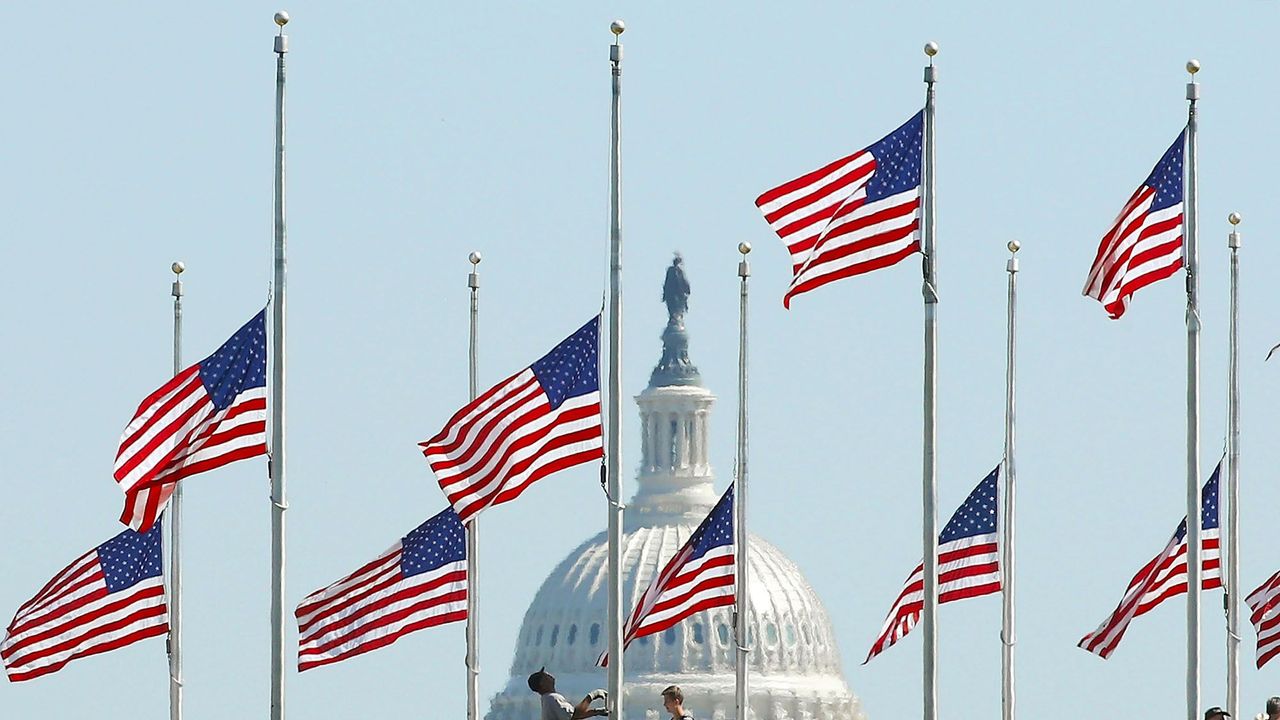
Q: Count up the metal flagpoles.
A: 9